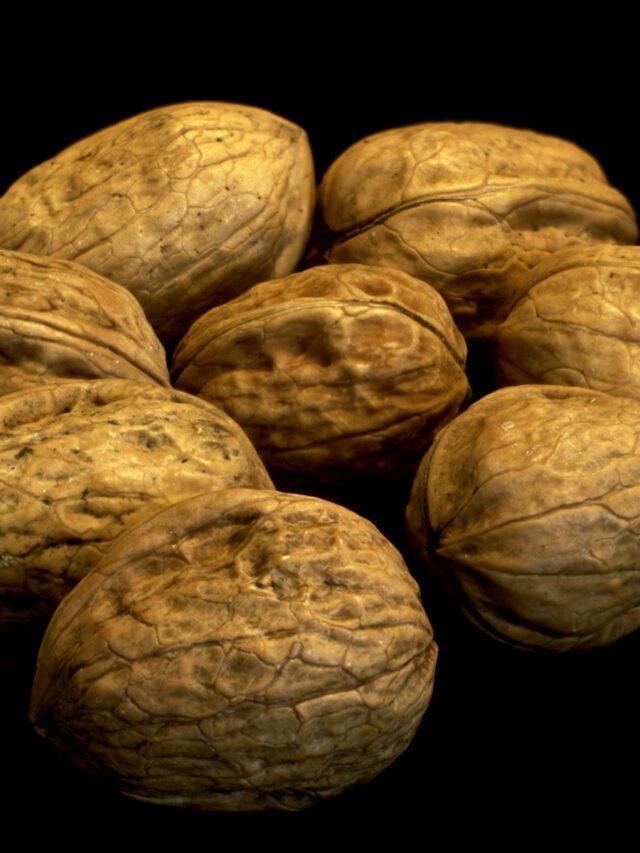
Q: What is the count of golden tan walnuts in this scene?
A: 8